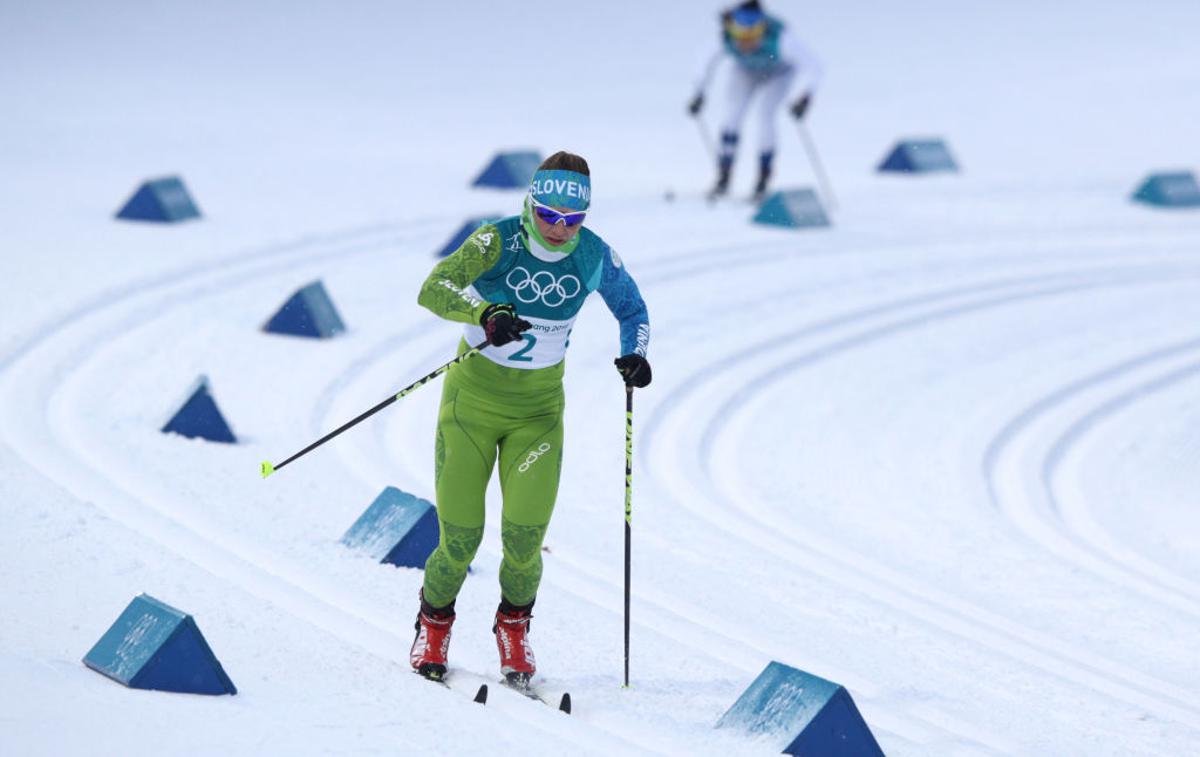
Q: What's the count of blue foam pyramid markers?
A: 11